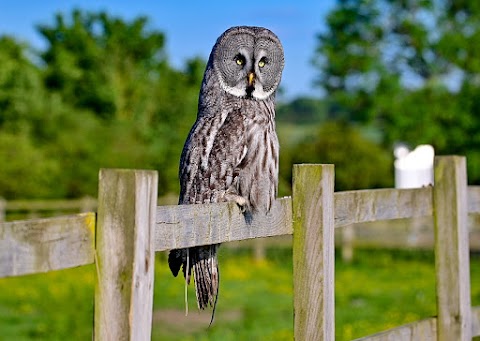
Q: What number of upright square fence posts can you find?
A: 3